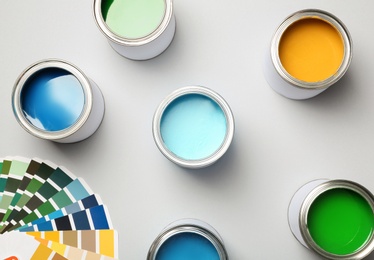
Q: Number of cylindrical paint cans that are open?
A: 6